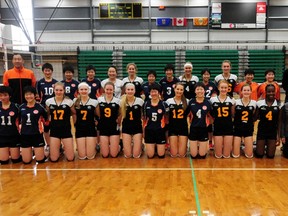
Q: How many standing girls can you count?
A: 12